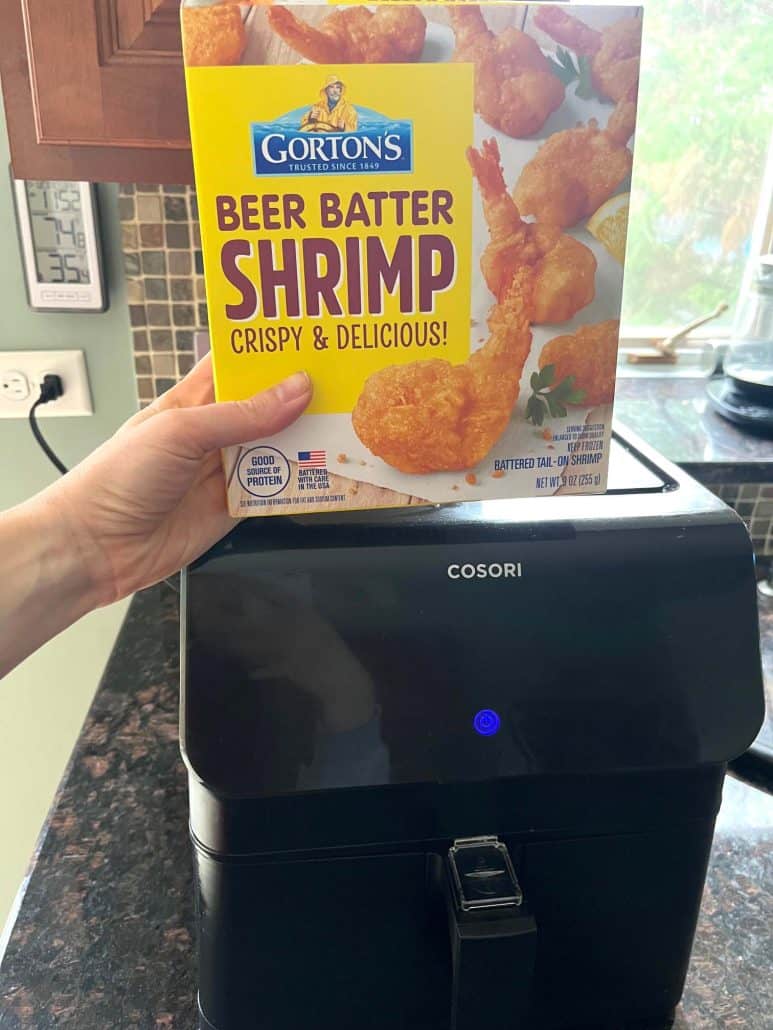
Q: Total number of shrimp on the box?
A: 8